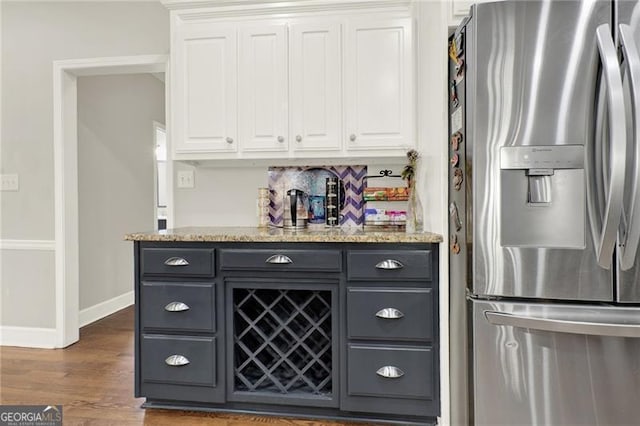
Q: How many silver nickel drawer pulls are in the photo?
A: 7